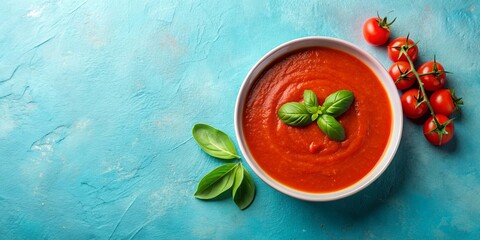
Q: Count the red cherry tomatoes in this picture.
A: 7